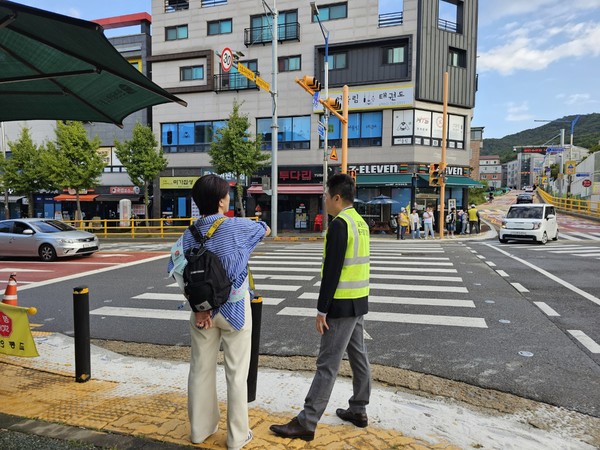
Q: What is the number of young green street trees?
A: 4